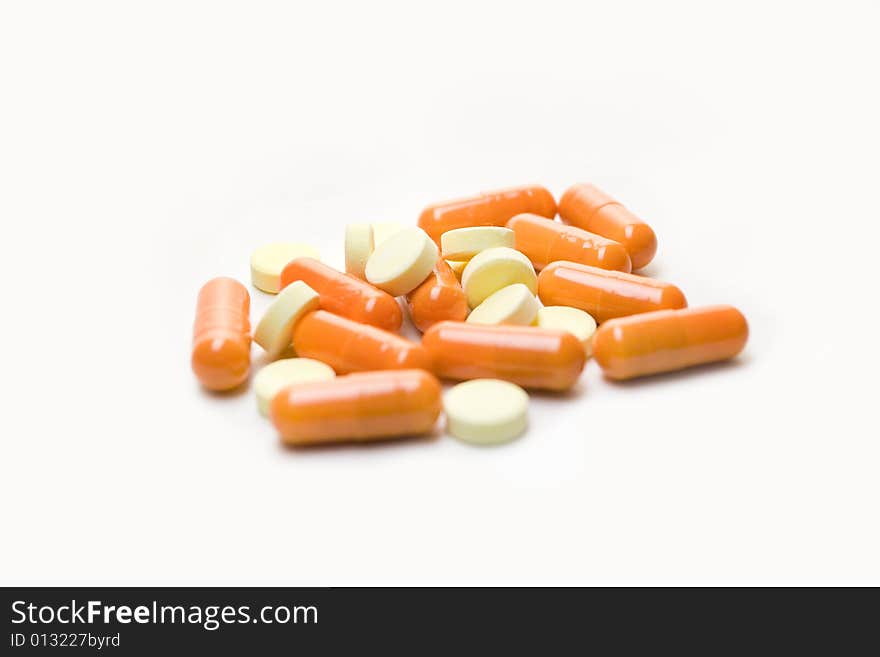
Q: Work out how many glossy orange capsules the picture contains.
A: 11